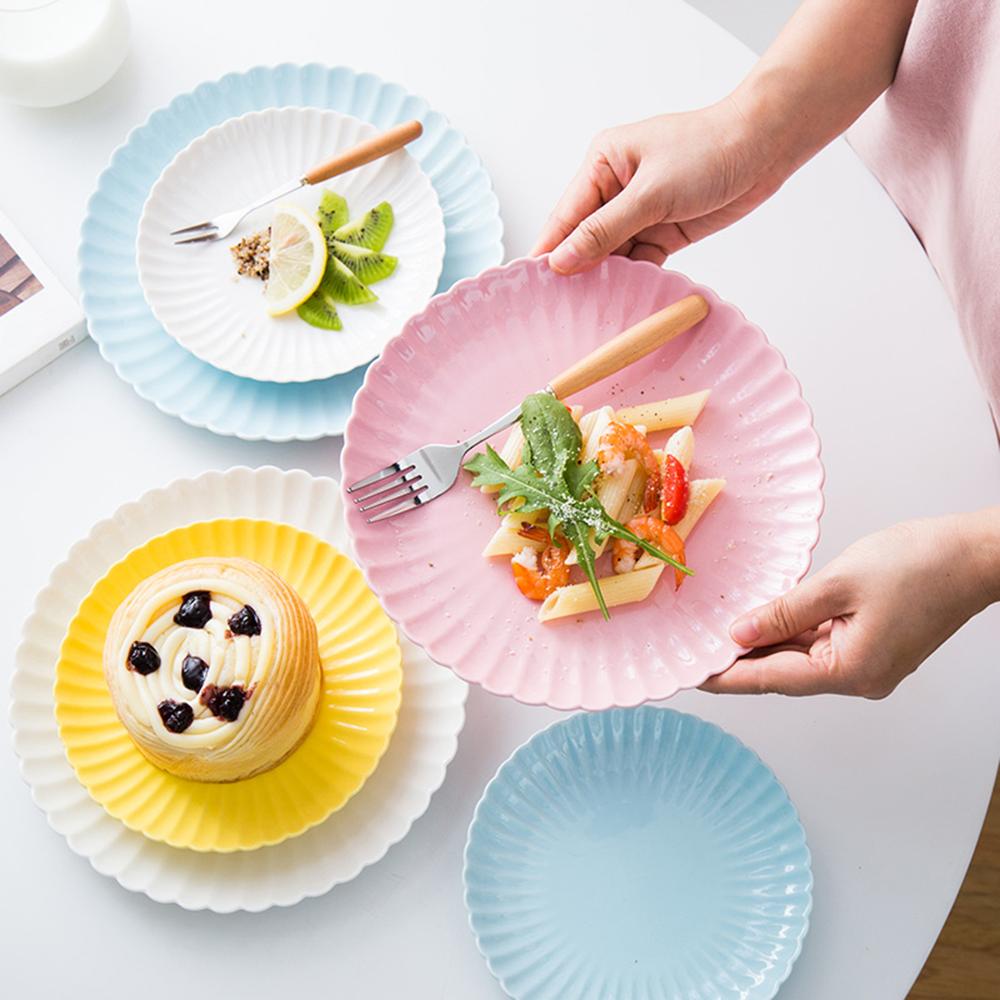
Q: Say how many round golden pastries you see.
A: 1